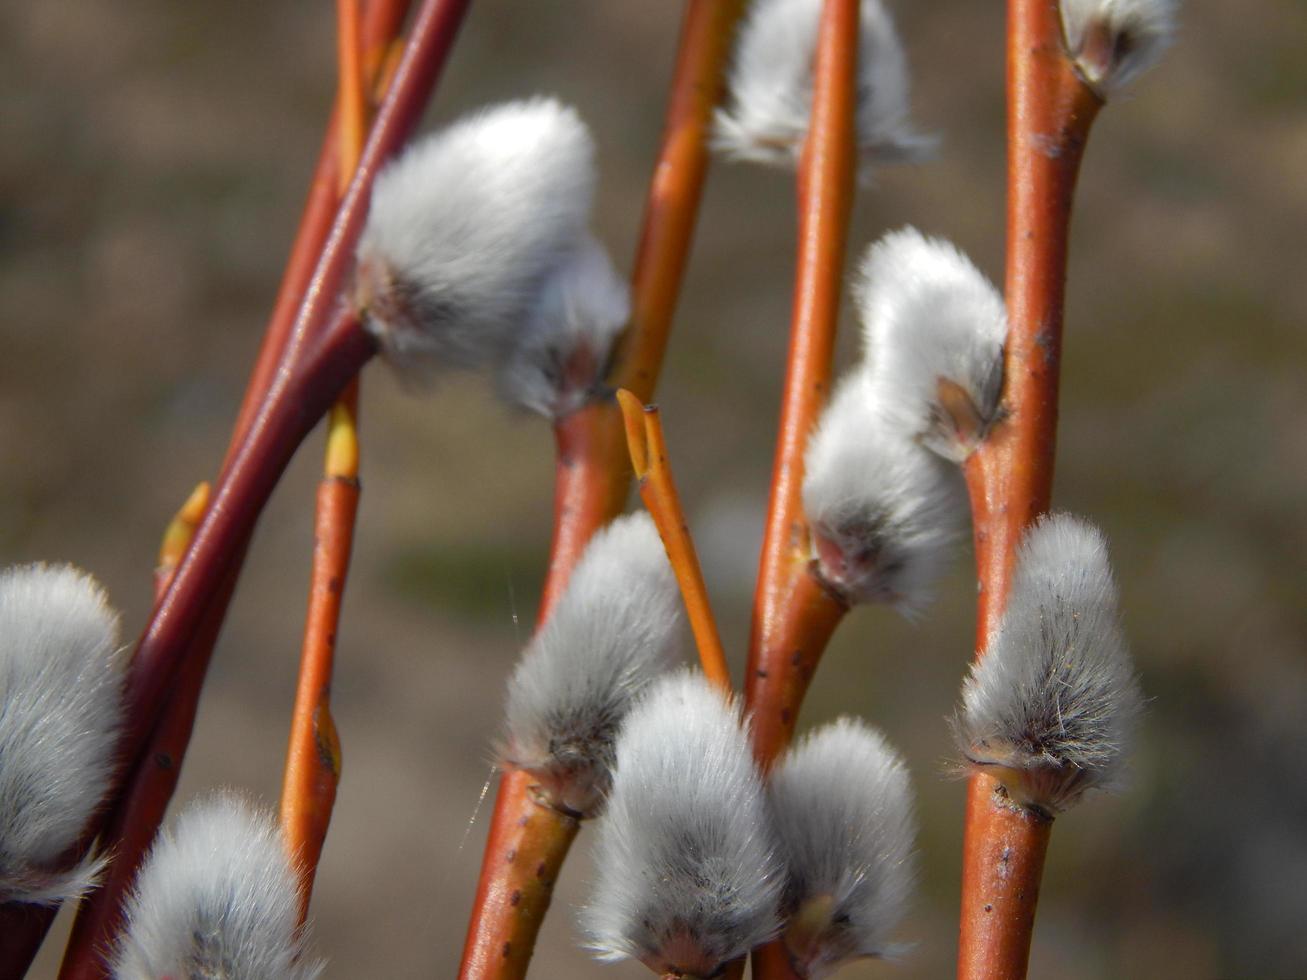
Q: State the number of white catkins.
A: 12